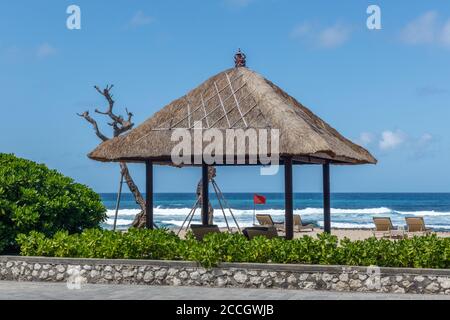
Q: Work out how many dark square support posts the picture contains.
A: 4